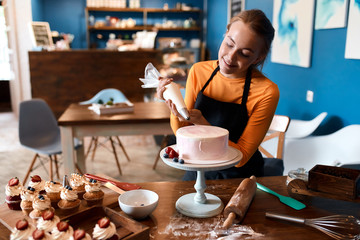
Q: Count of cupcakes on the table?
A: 14